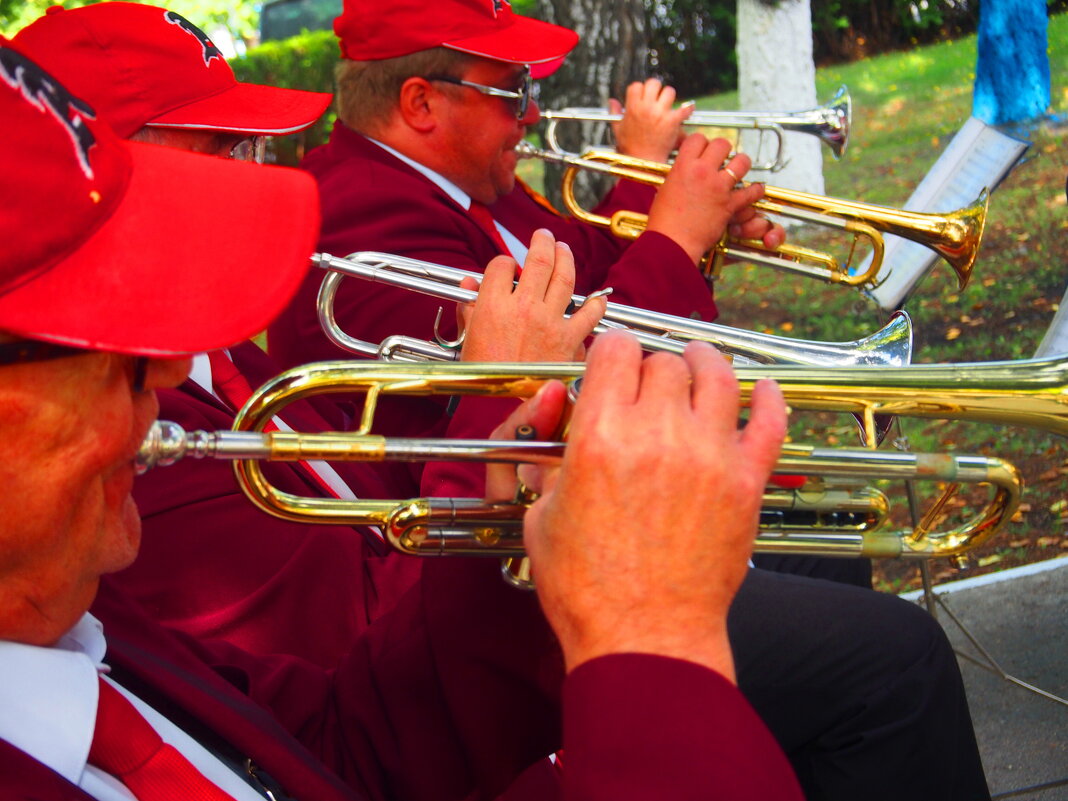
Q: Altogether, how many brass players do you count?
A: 4